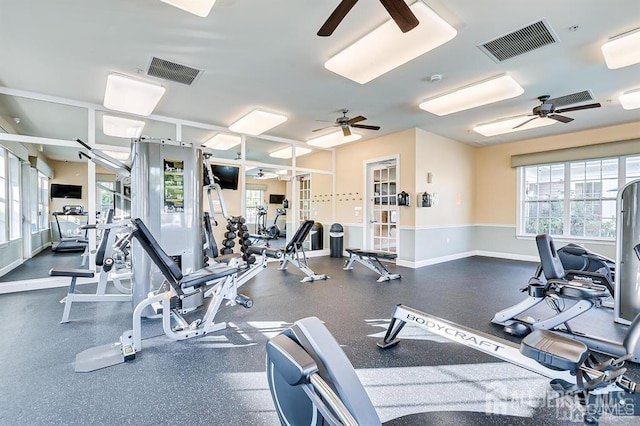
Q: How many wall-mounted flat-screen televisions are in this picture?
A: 3